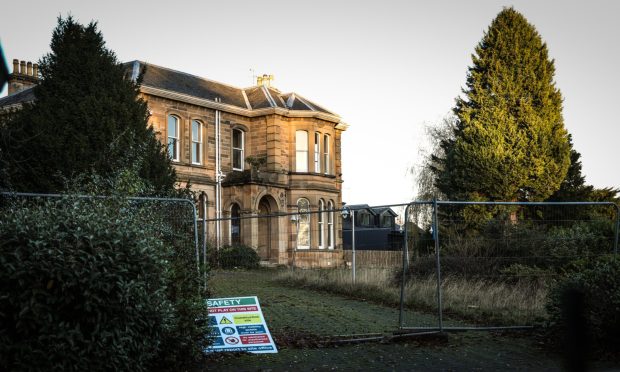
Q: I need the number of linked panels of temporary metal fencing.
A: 3